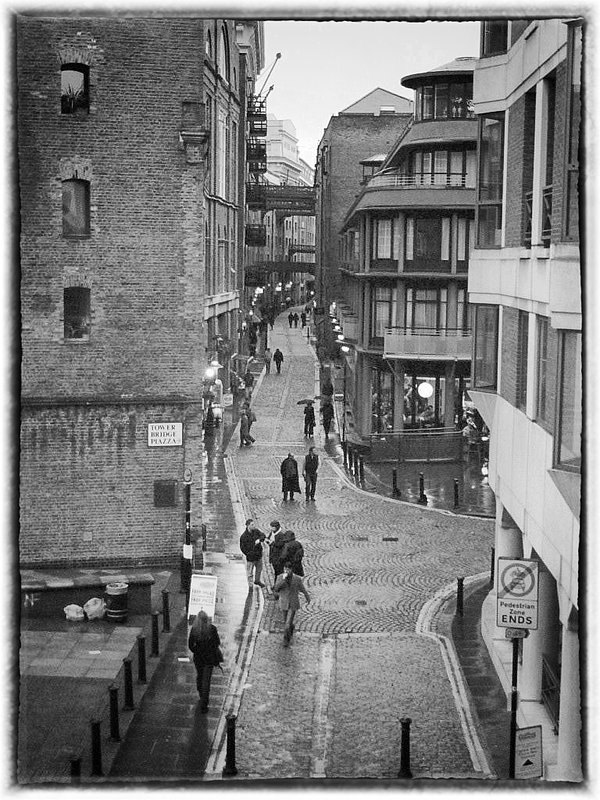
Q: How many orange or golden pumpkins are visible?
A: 0